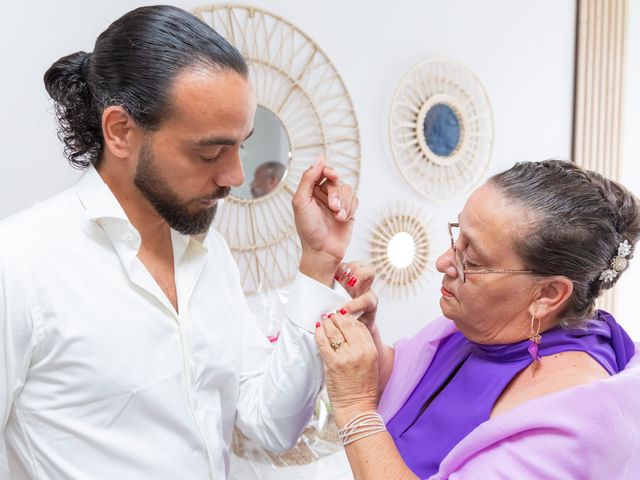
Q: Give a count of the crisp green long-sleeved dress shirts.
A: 0